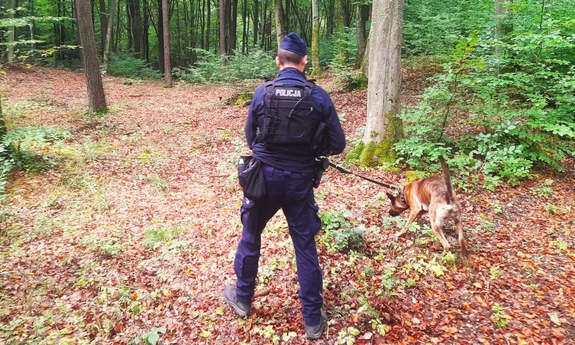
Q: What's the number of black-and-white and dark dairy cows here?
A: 0